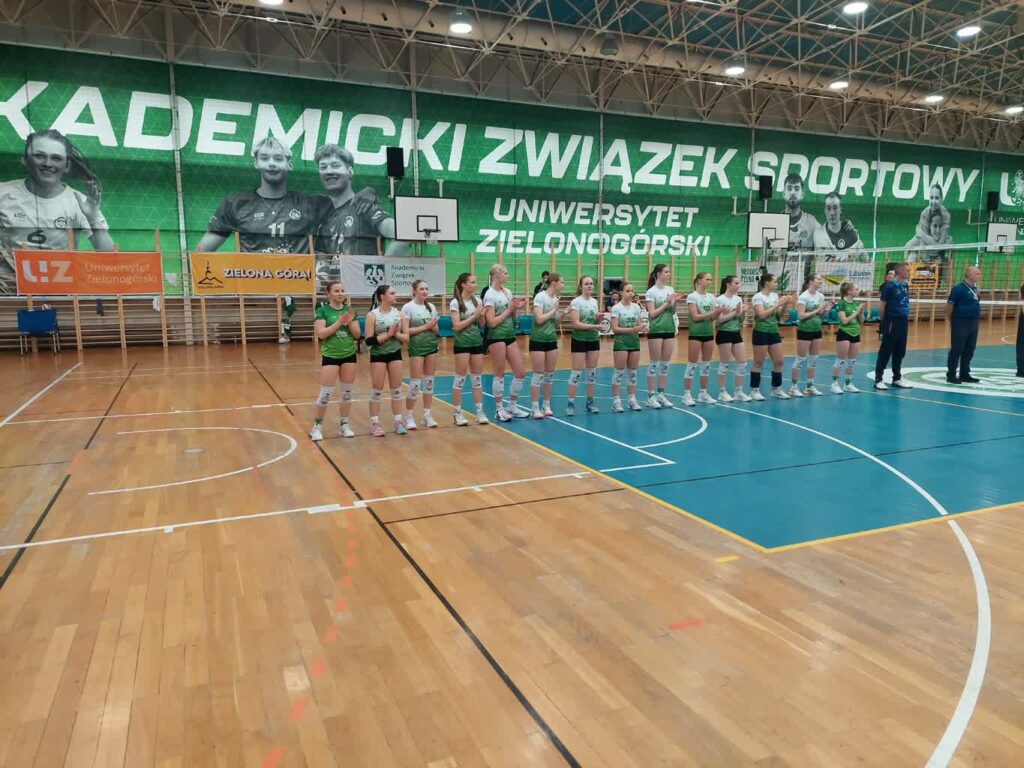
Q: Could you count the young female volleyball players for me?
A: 14